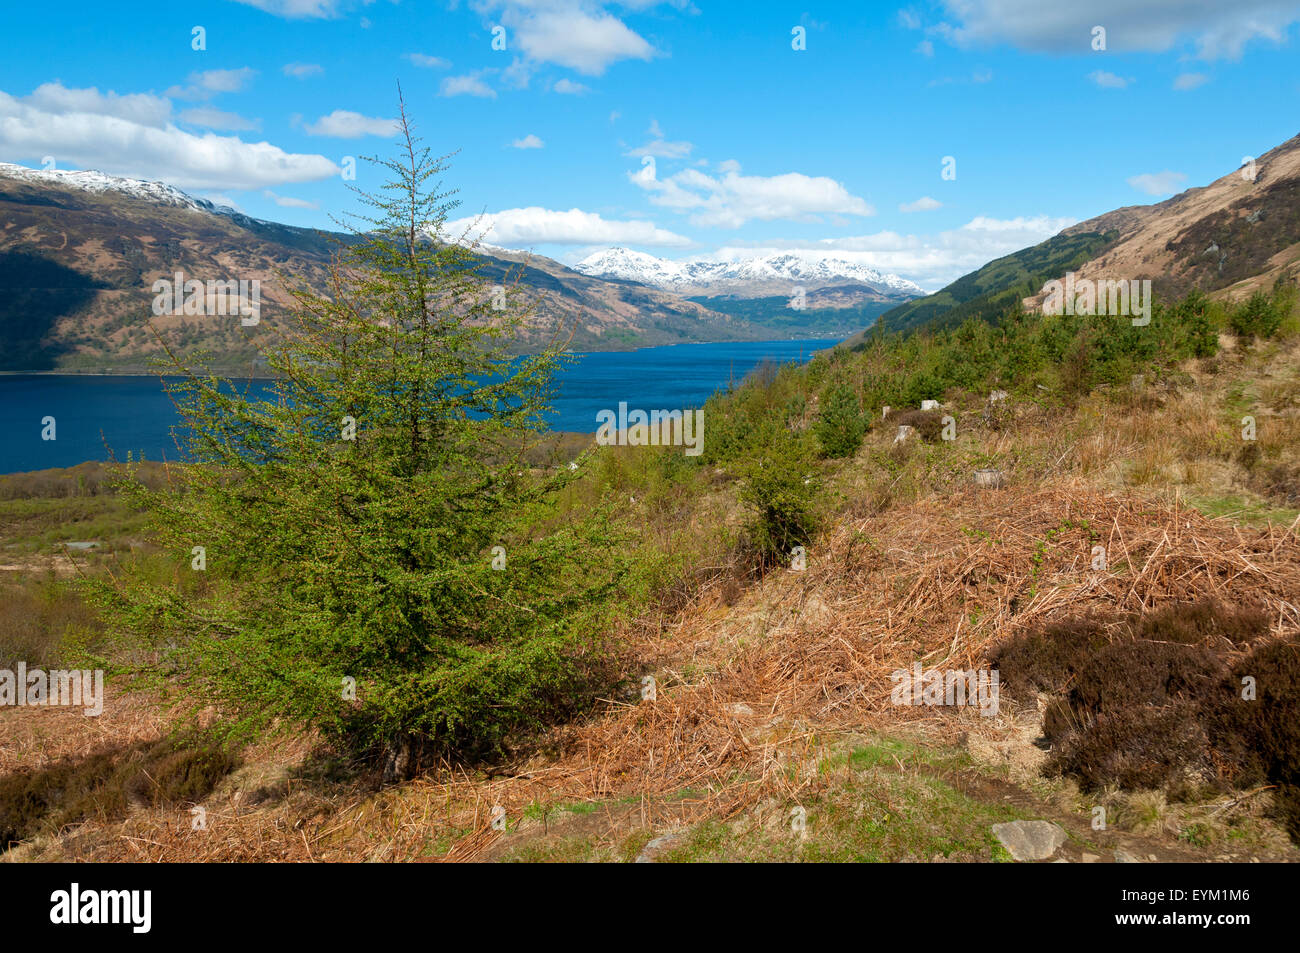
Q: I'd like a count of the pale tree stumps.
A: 5